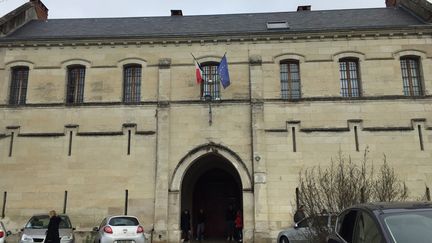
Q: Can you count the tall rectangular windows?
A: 7